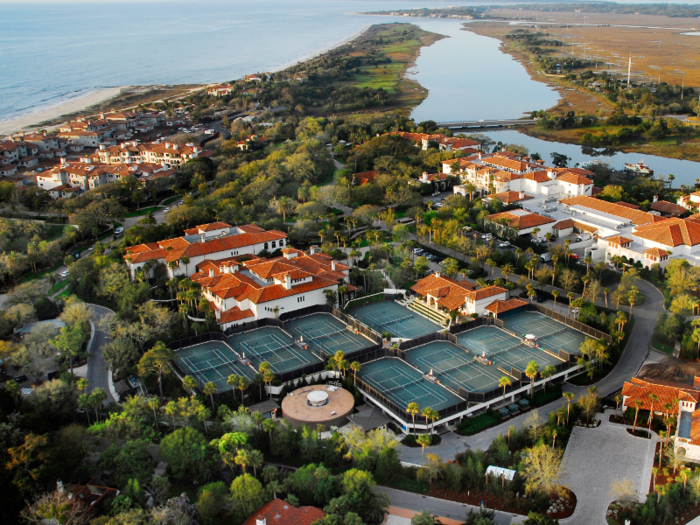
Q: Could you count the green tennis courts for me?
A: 8